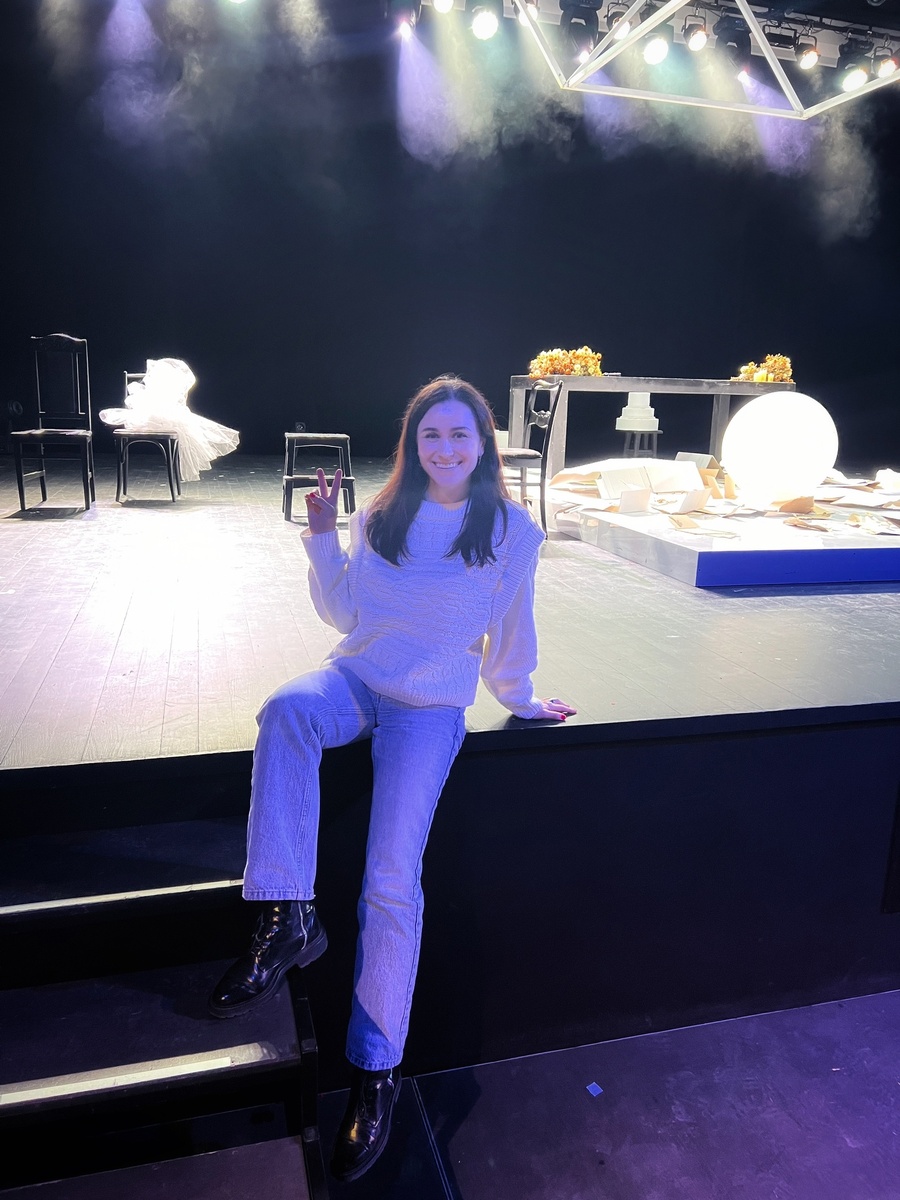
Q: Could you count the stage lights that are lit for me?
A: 13